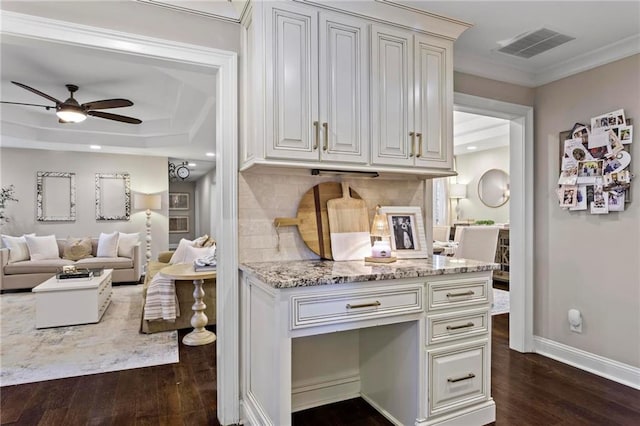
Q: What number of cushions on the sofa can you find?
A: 5